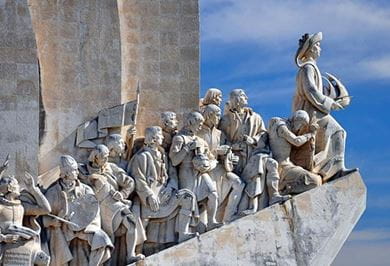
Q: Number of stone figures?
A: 12